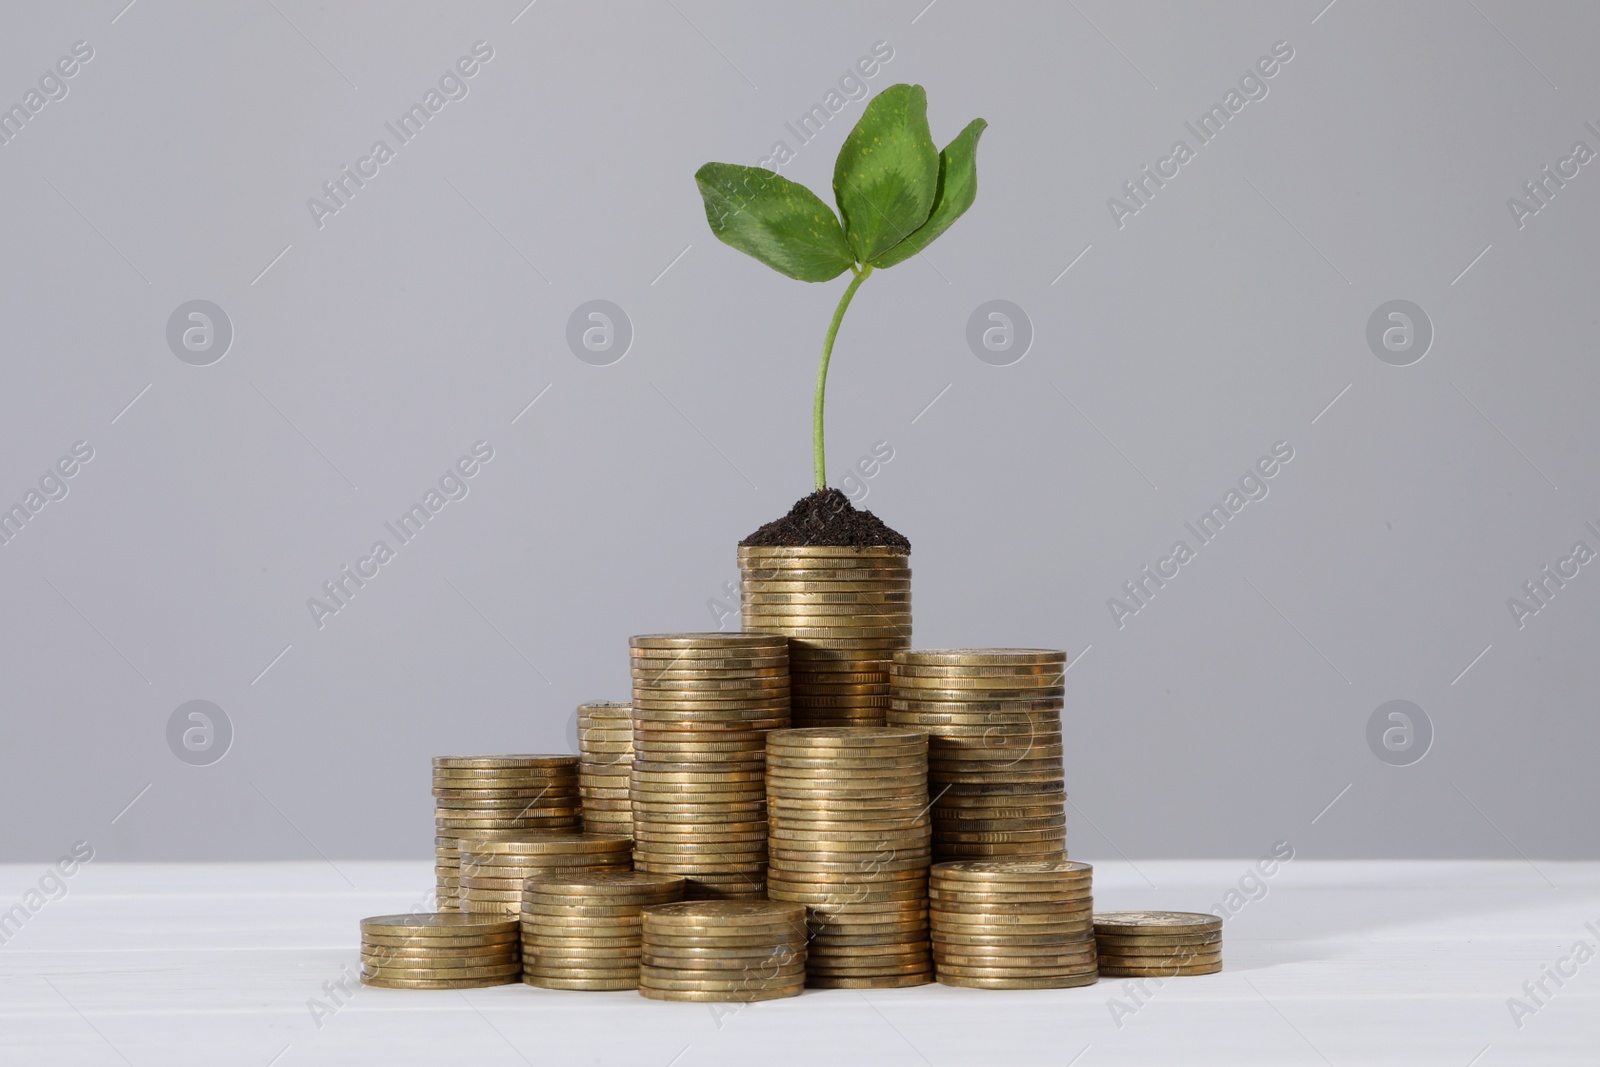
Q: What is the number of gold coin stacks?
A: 12